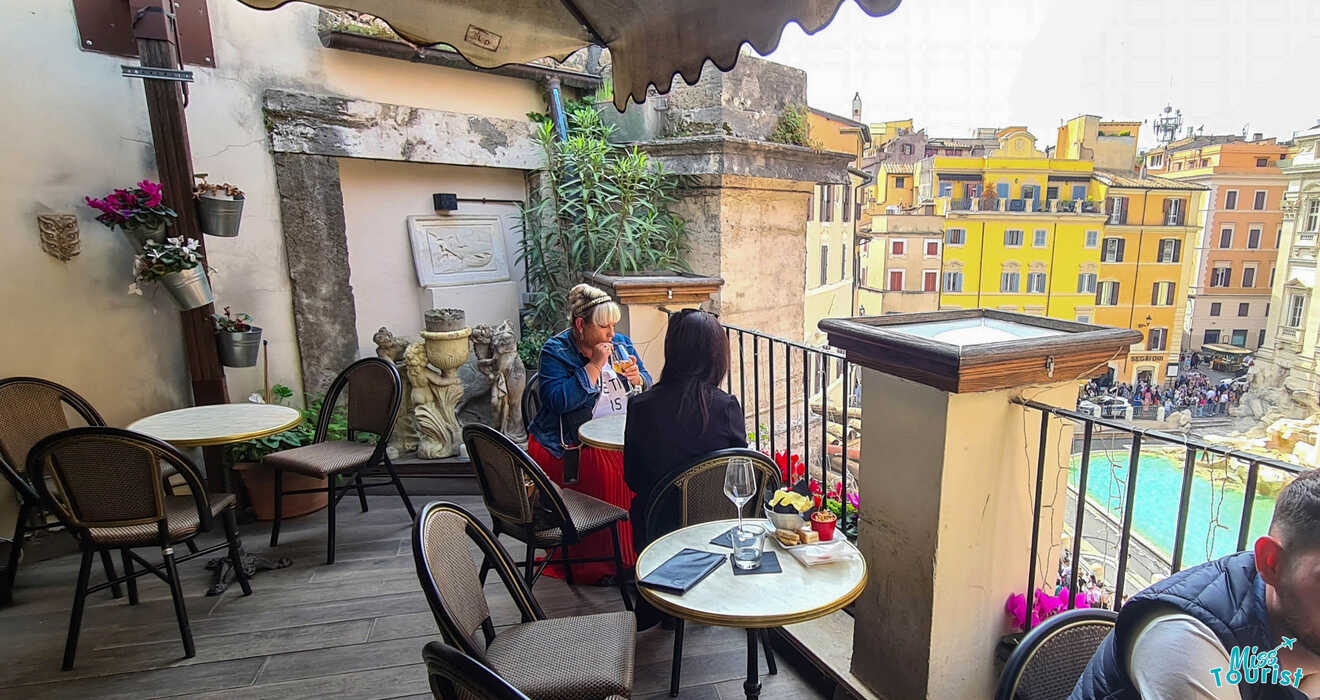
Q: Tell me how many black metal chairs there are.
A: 9